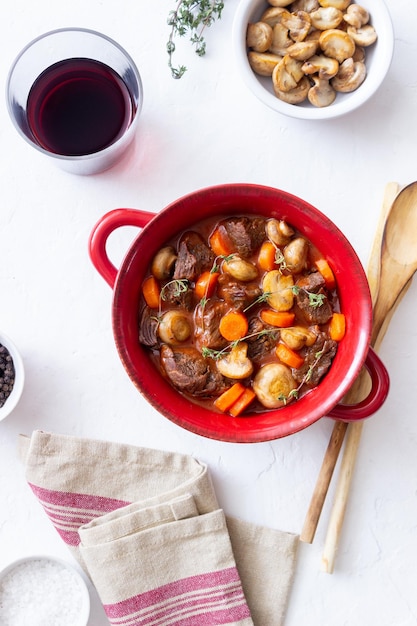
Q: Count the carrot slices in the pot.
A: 11